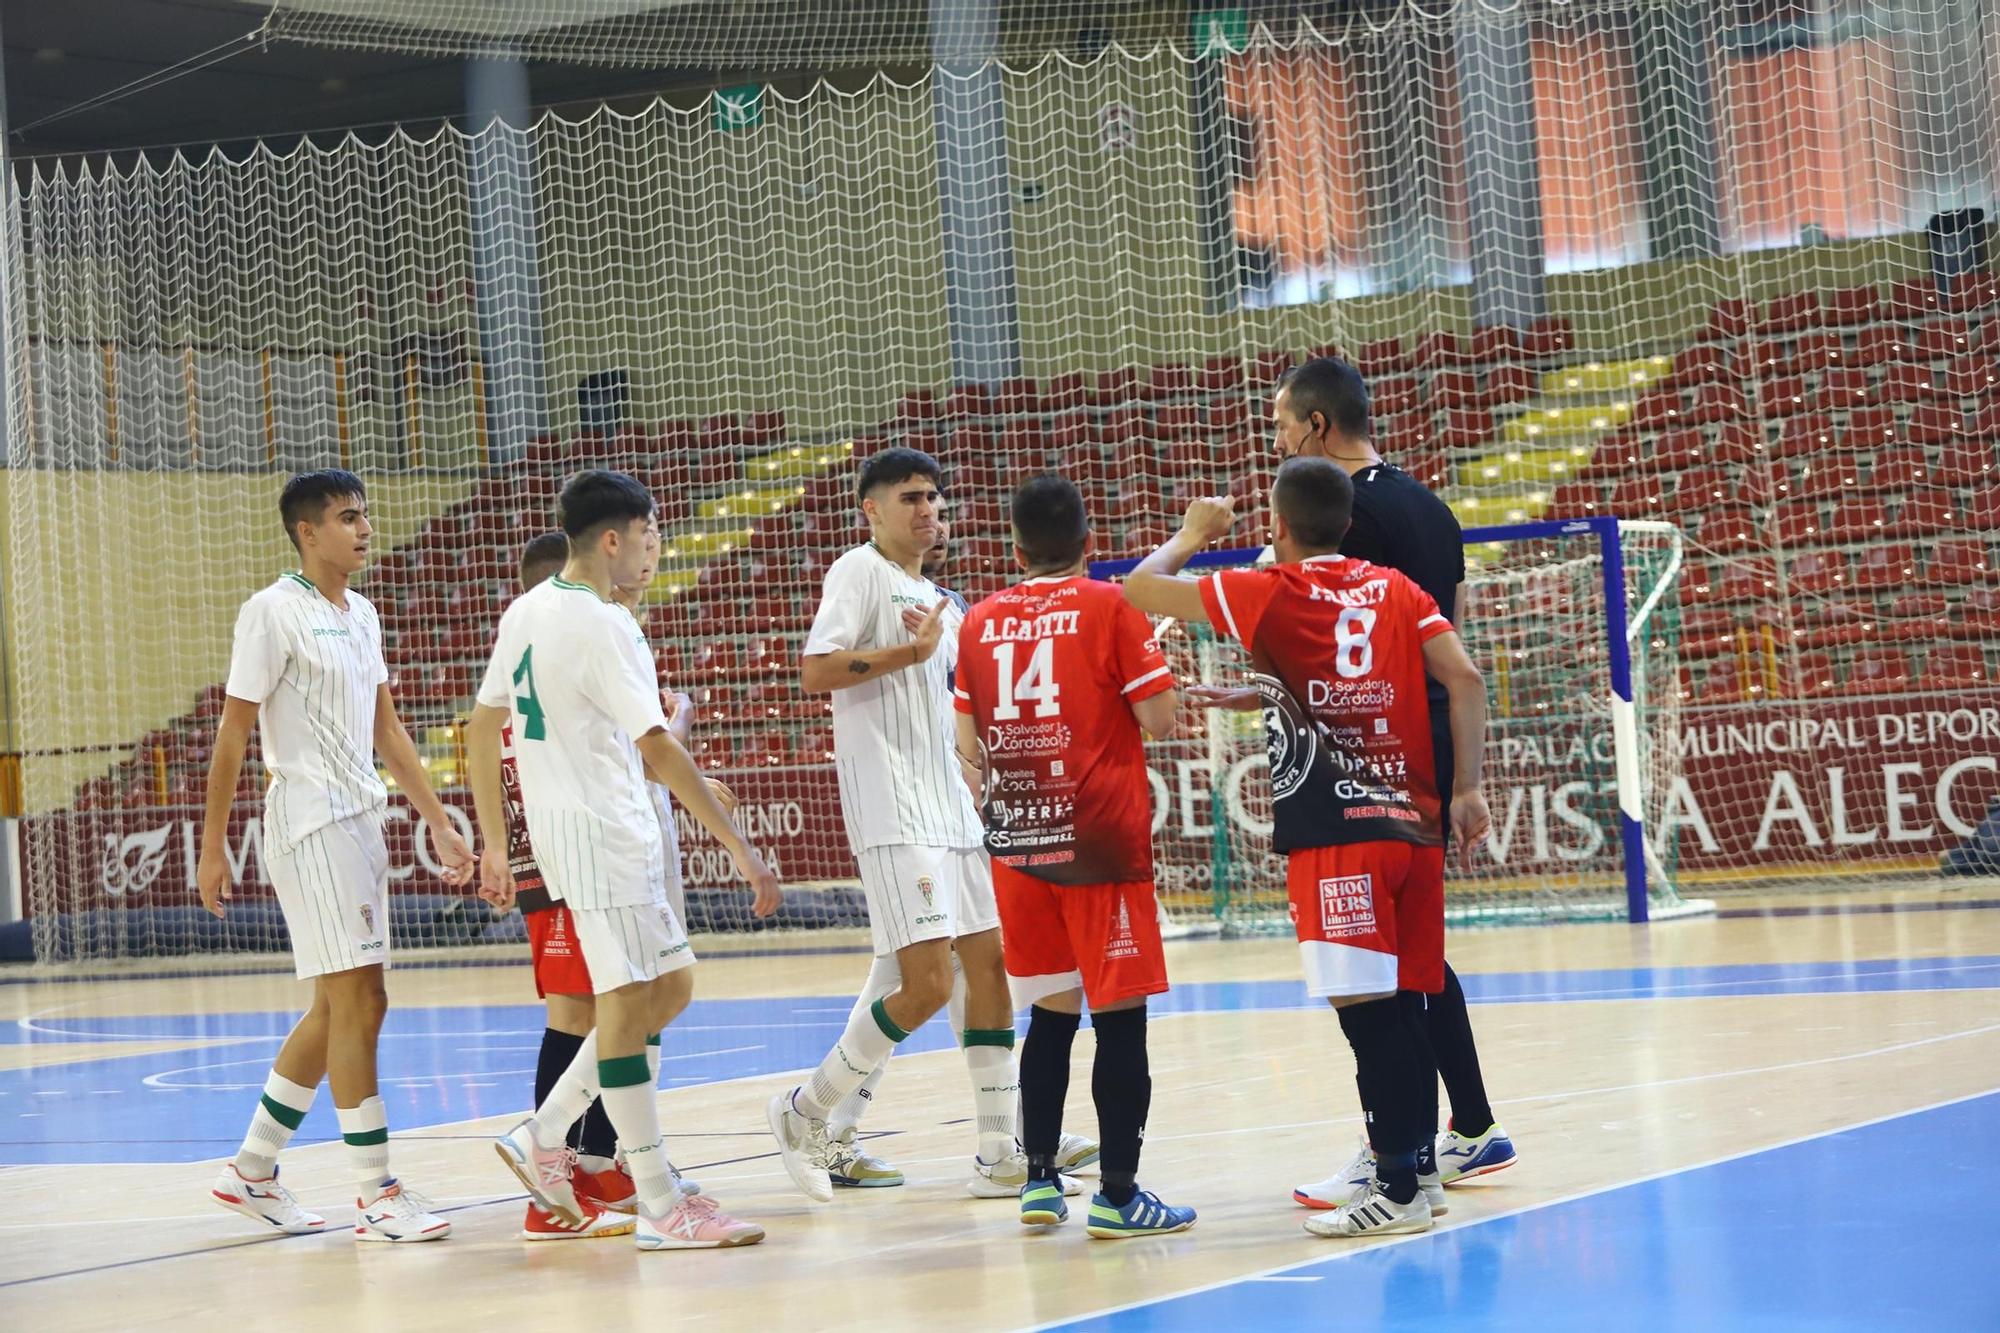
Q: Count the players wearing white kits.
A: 4